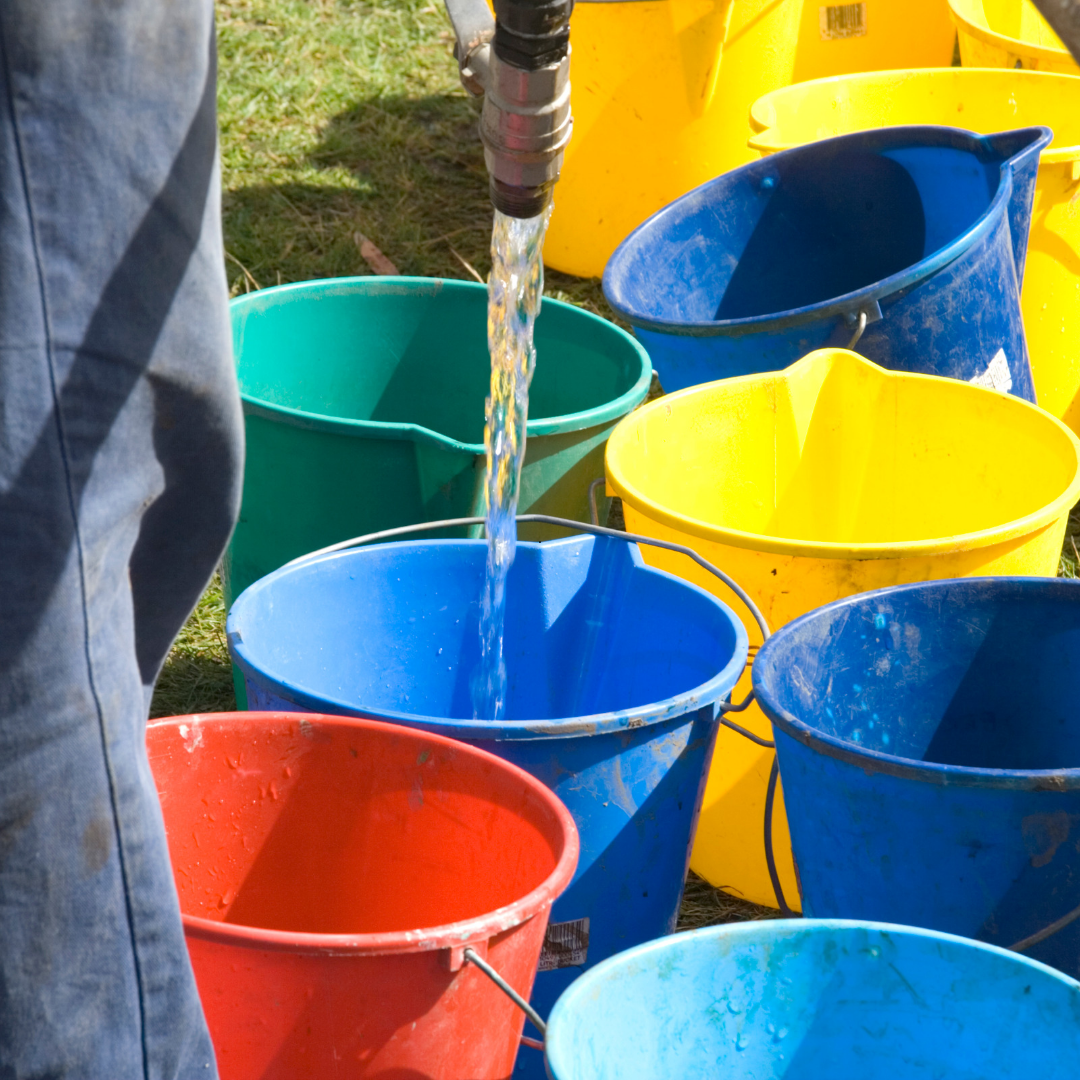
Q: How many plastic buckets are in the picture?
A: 11